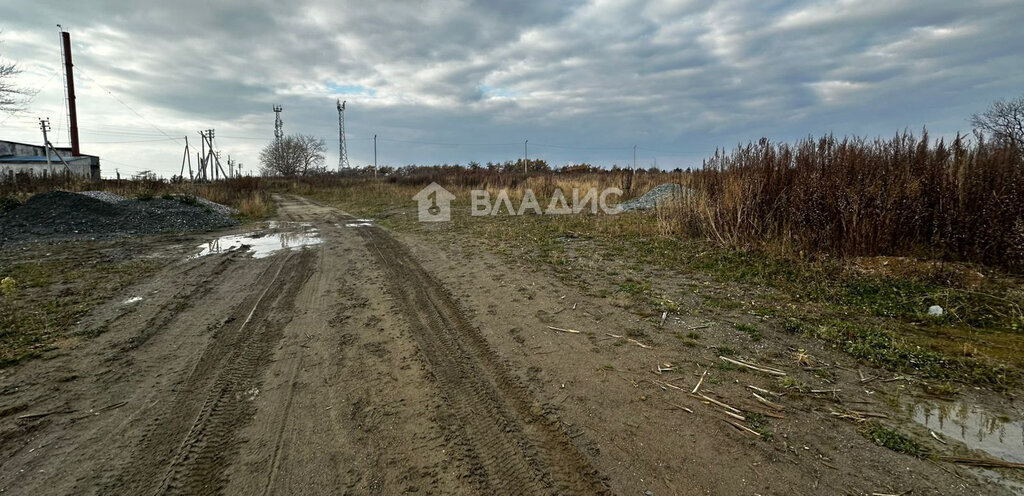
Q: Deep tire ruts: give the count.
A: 2